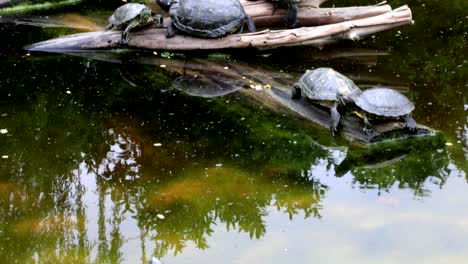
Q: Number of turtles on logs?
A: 5